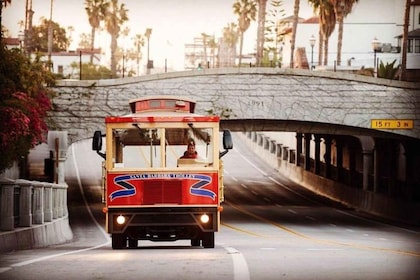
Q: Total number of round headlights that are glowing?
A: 2